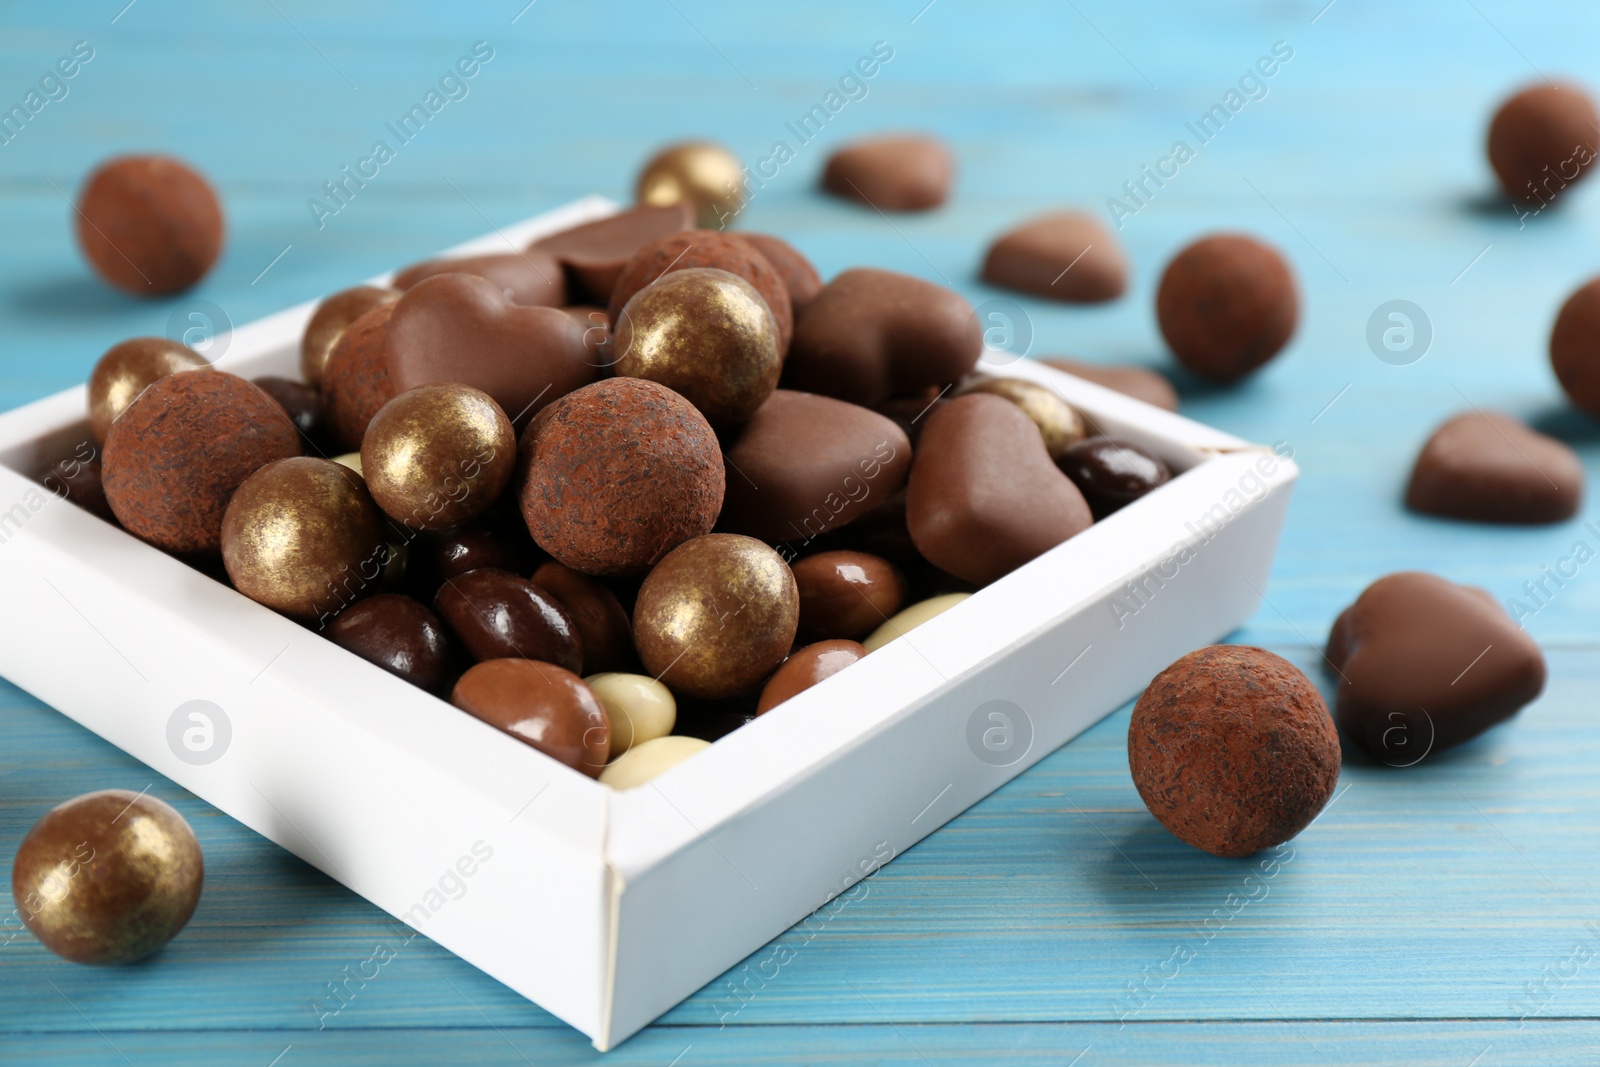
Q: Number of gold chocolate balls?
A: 9